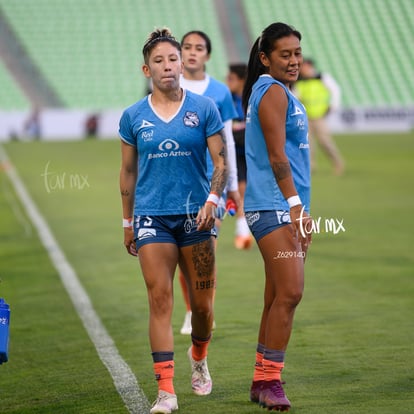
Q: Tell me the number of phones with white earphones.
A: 0